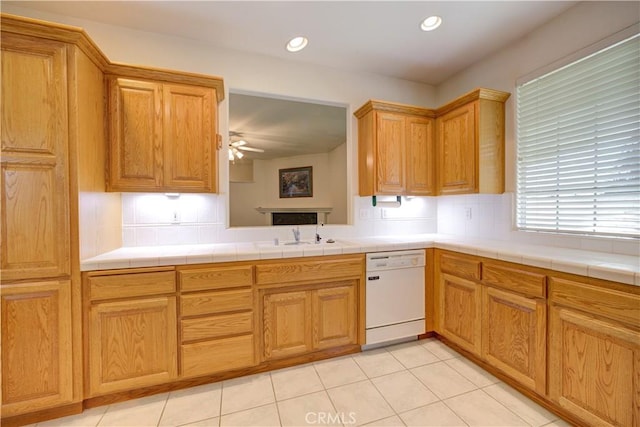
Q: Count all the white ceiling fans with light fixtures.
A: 1